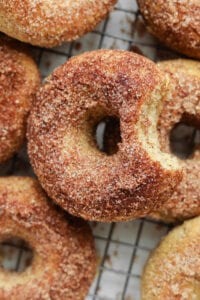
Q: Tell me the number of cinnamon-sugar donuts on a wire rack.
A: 7